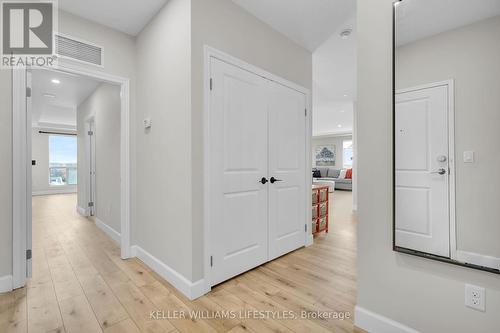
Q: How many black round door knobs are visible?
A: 2